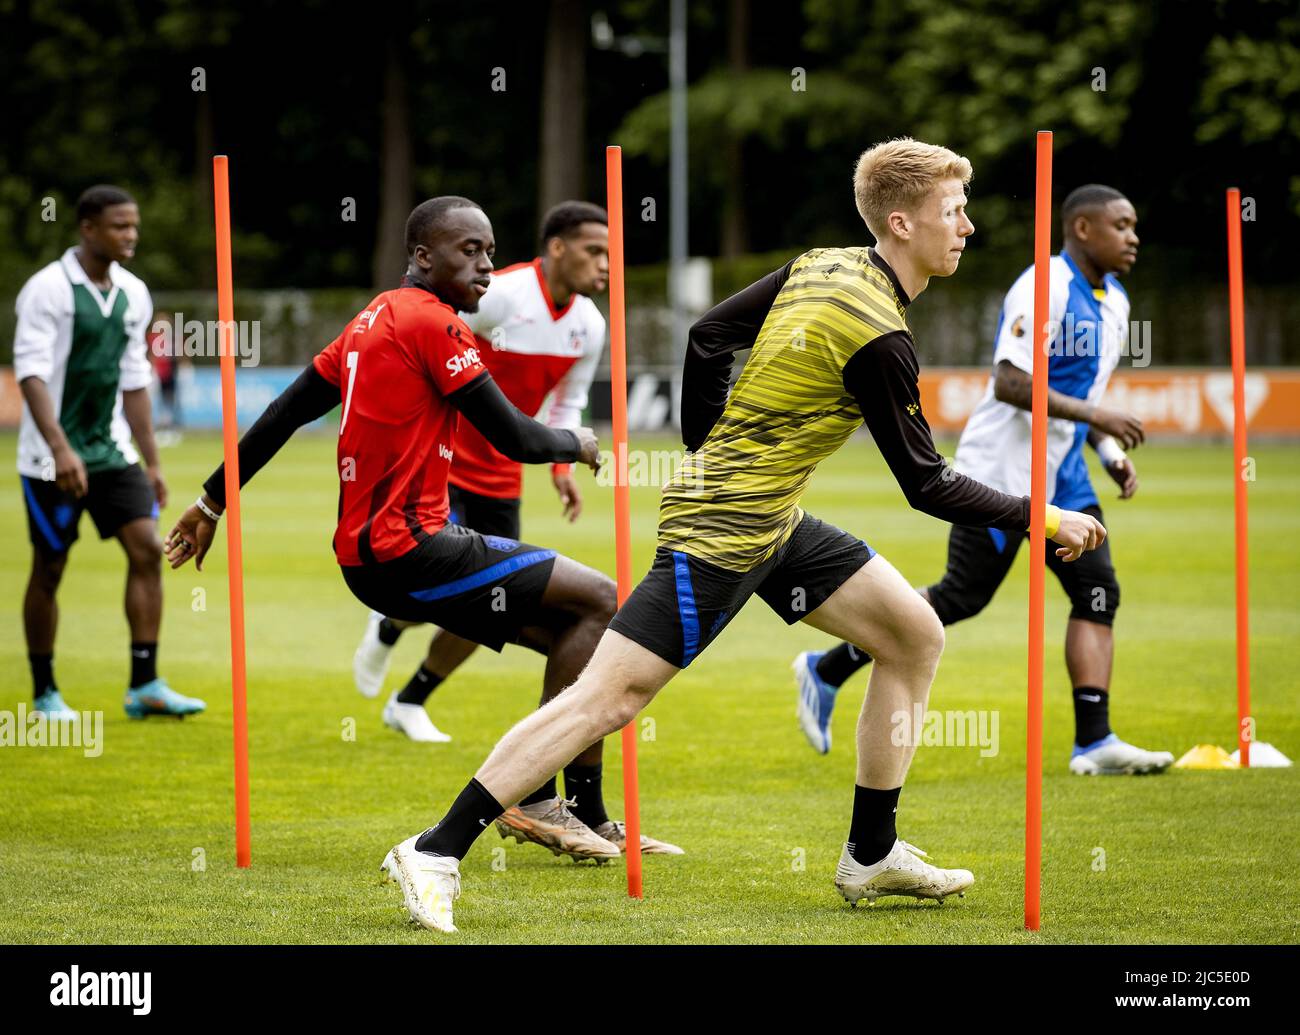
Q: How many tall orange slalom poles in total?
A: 4